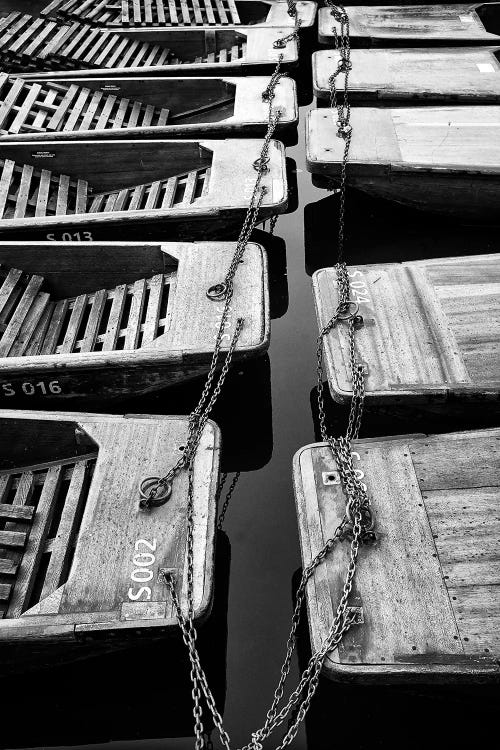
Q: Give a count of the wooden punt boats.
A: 11